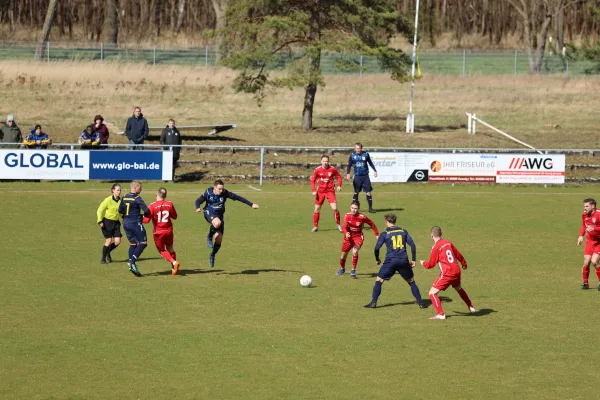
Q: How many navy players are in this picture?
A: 4